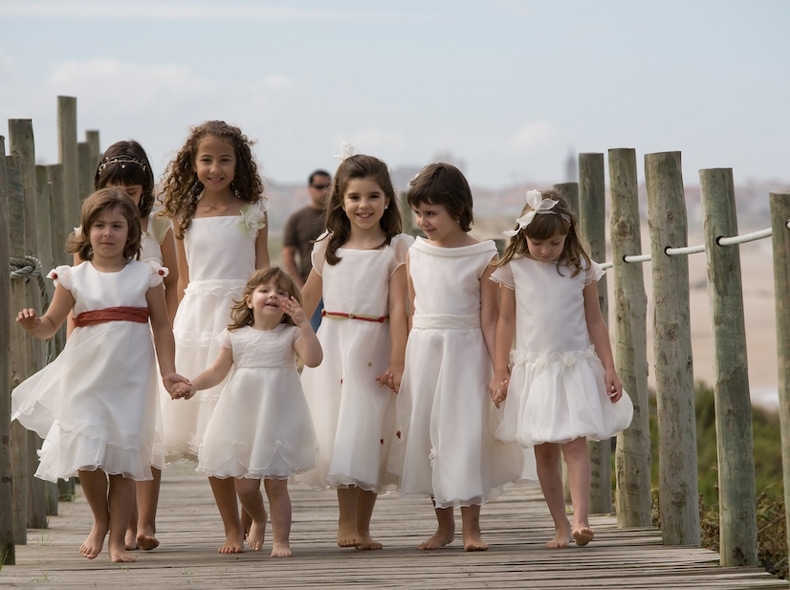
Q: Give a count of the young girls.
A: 7